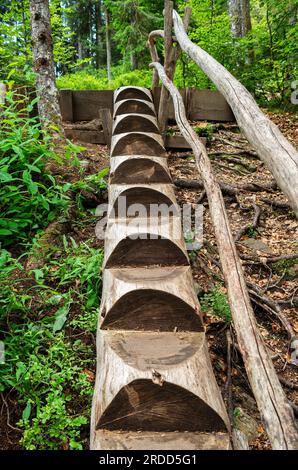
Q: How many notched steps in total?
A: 9